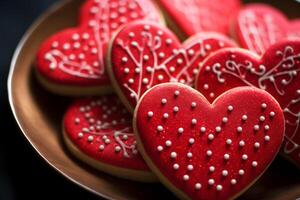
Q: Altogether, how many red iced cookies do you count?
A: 7